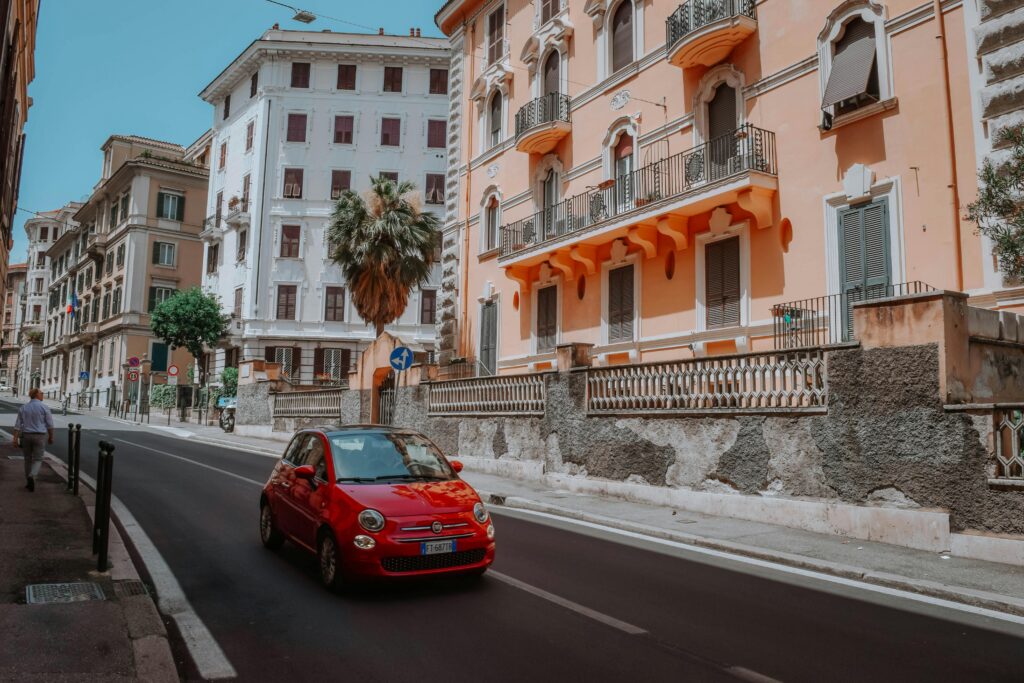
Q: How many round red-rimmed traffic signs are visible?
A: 3